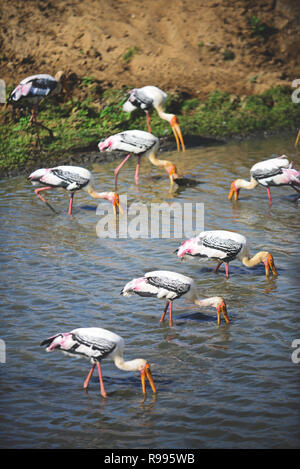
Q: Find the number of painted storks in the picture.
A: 8